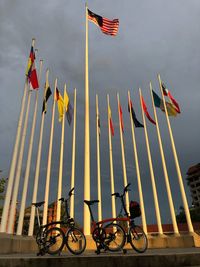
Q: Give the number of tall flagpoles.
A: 15